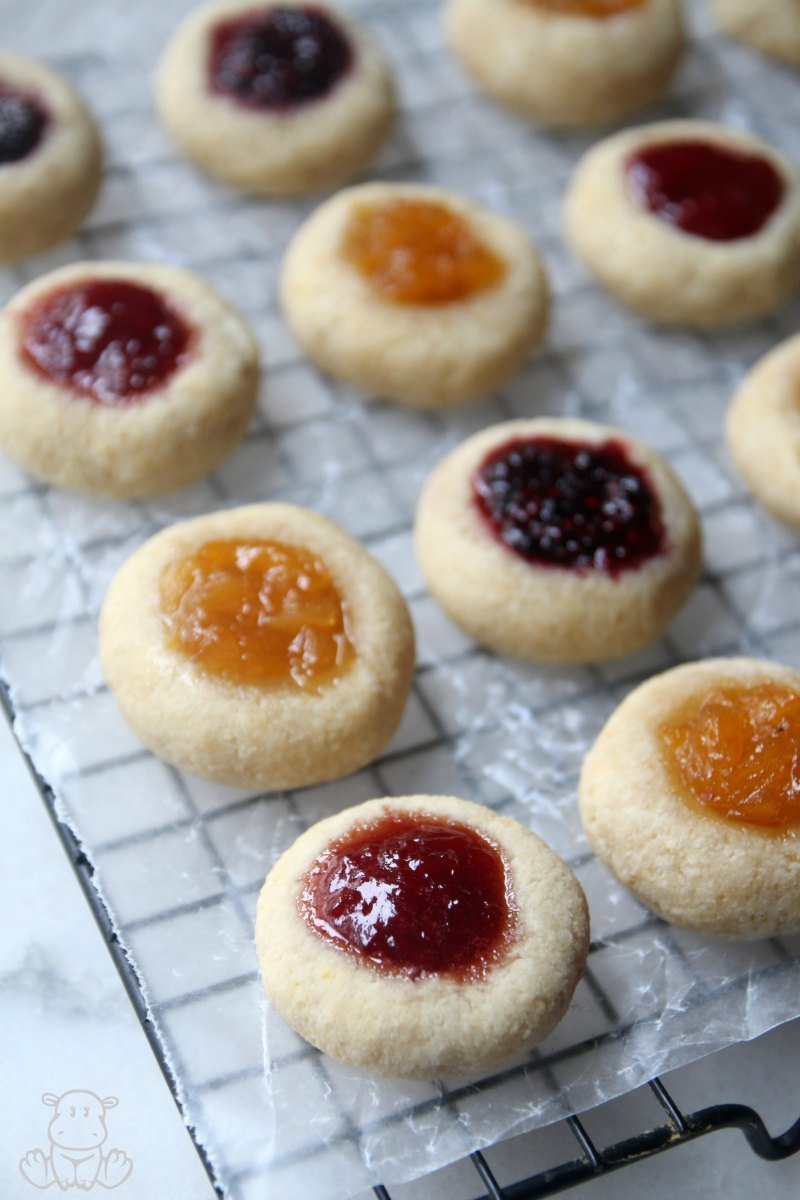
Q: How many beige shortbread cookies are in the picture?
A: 12